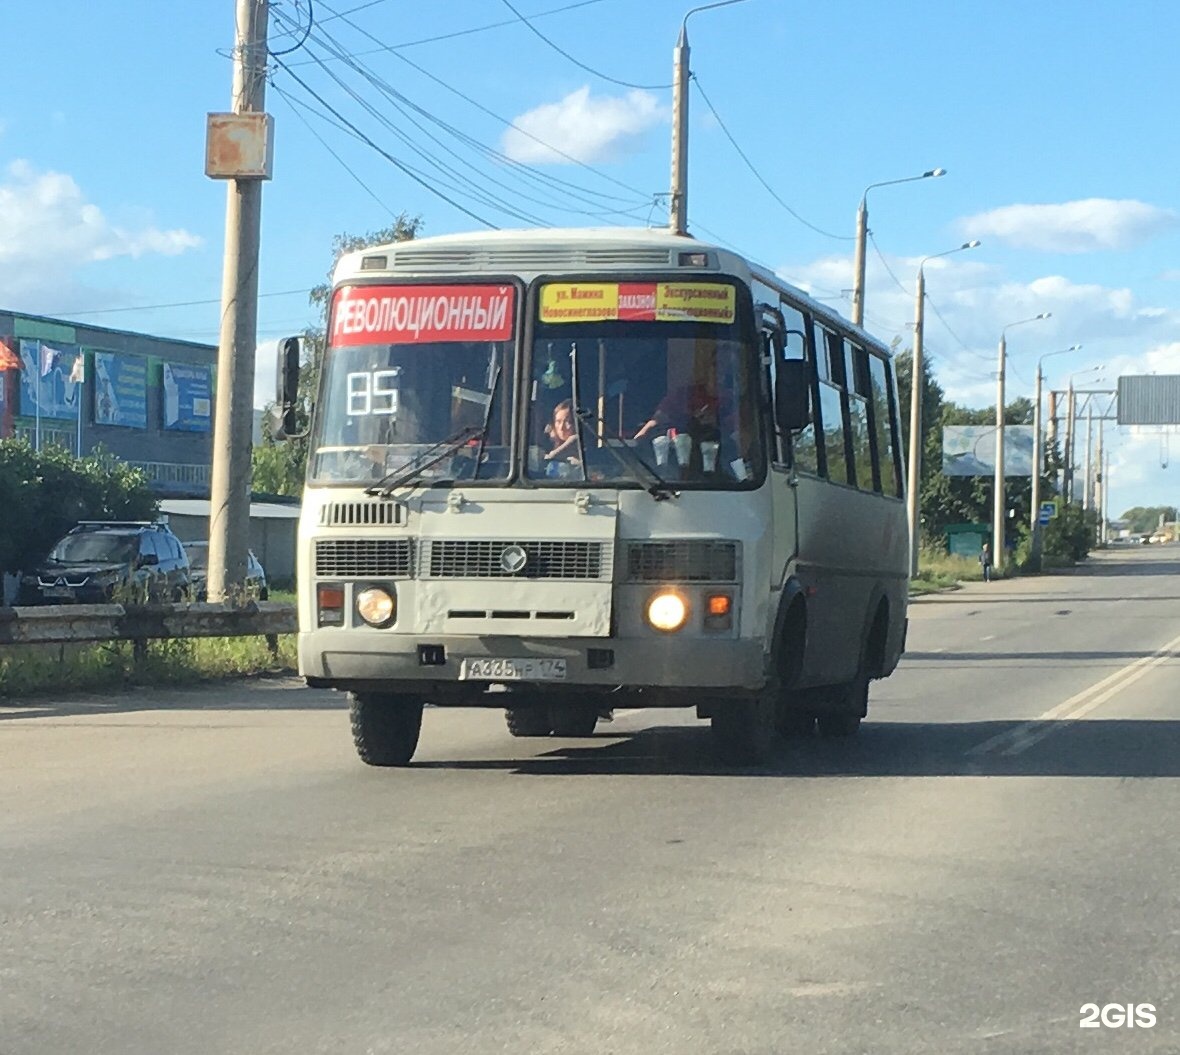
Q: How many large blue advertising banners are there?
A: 3